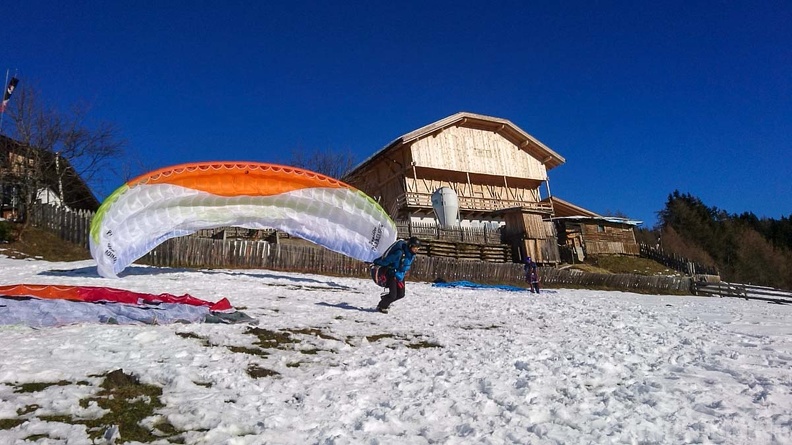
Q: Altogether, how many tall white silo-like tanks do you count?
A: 1